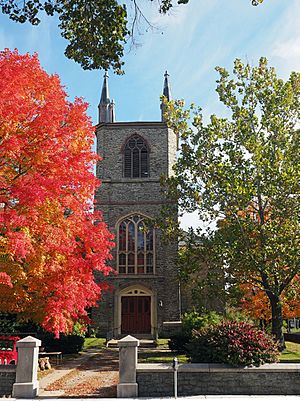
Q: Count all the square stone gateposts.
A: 2